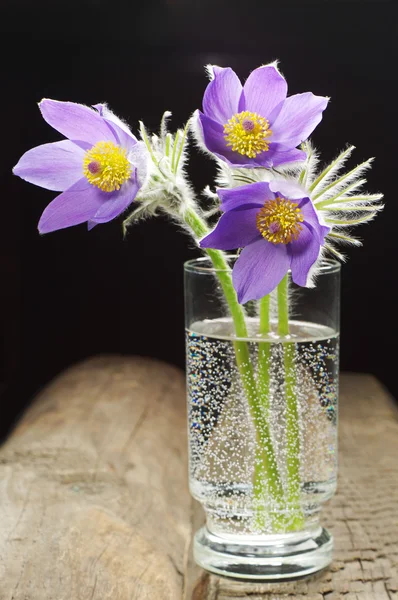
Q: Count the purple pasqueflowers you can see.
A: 3